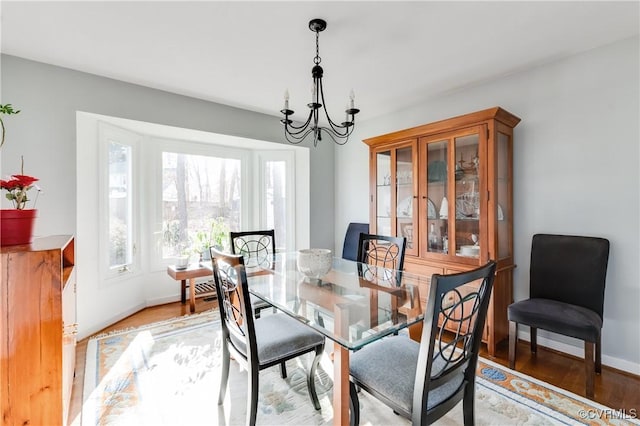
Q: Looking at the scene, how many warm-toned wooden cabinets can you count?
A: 2